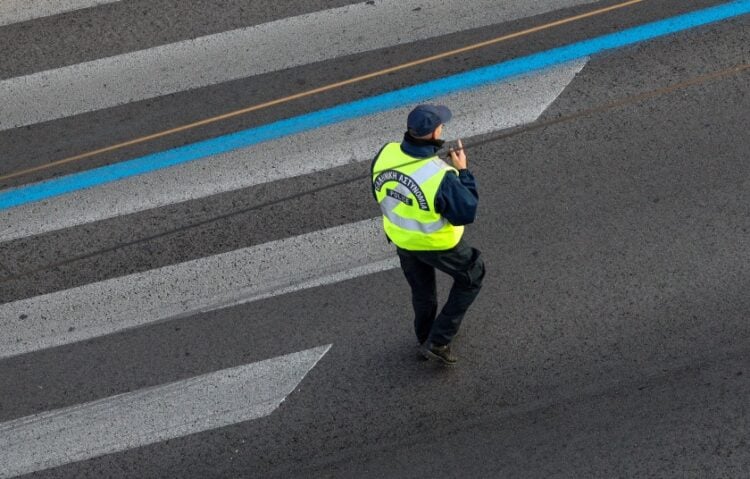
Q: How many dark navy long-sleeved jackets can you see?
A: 1